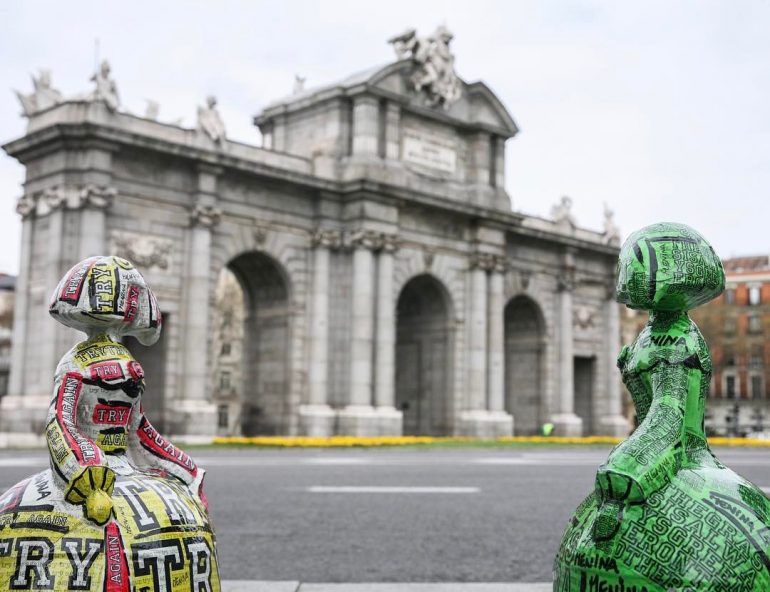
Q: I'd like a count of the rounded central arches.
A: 3